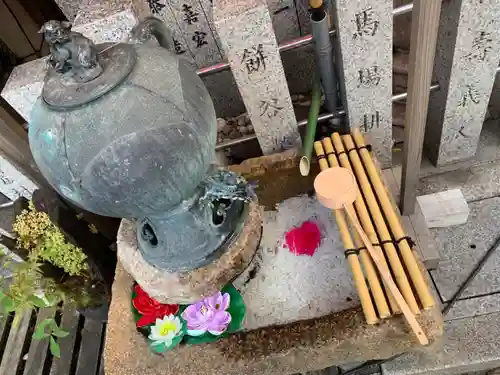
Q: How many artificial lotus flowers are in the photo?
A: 3